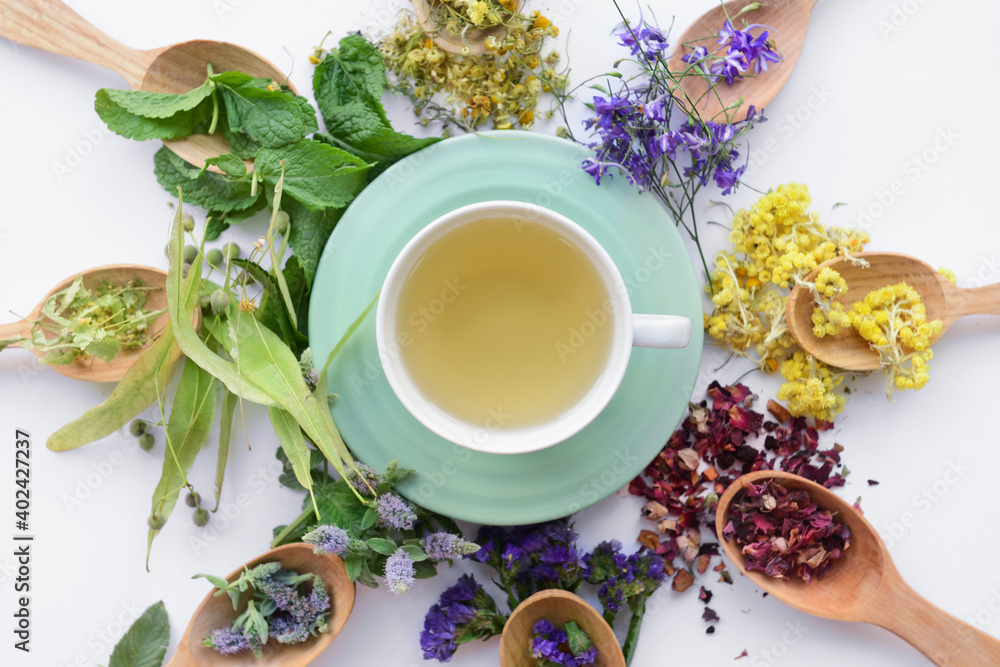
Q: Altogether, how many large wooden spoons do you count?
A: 8